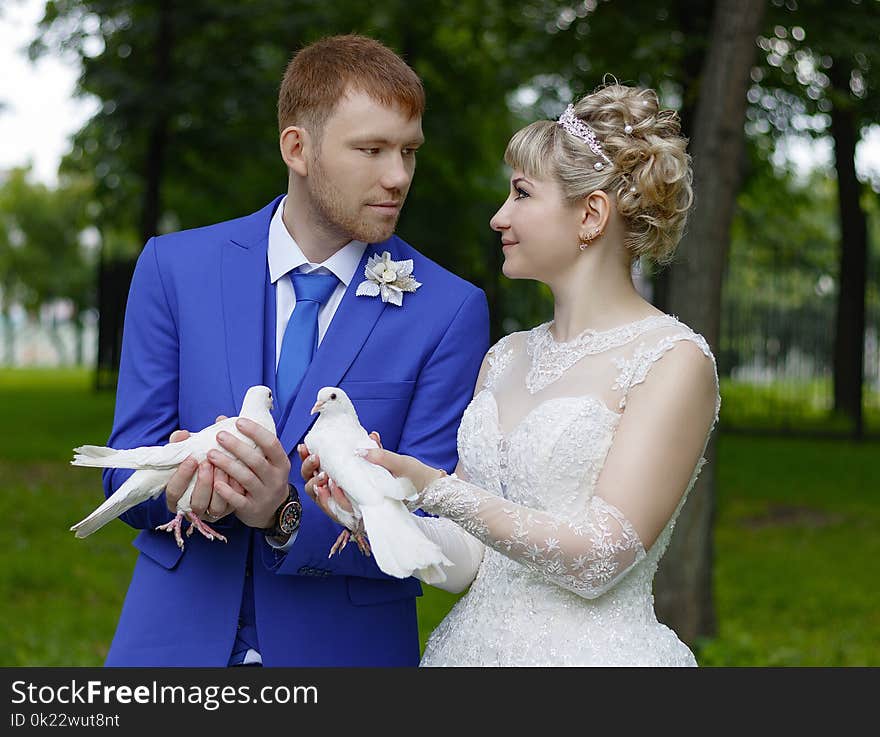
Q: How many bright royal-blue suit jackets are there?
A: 1